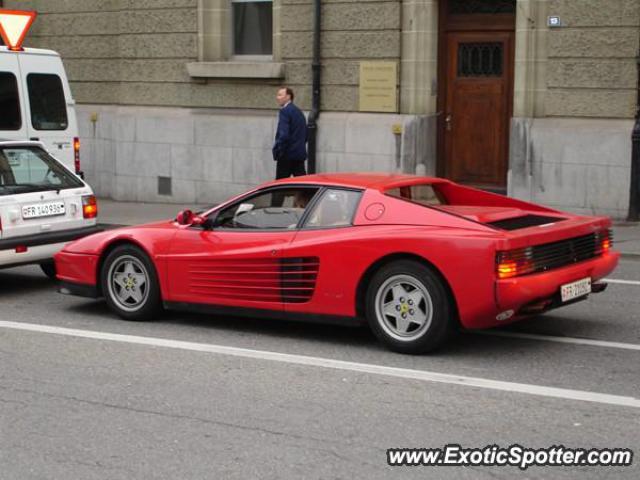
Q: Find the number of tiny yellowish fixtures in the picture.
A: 2